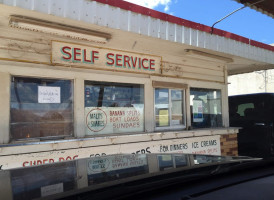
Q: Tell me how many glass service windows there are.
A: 4